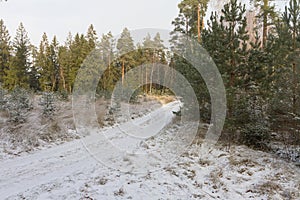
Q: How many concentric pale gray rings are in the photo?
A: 2